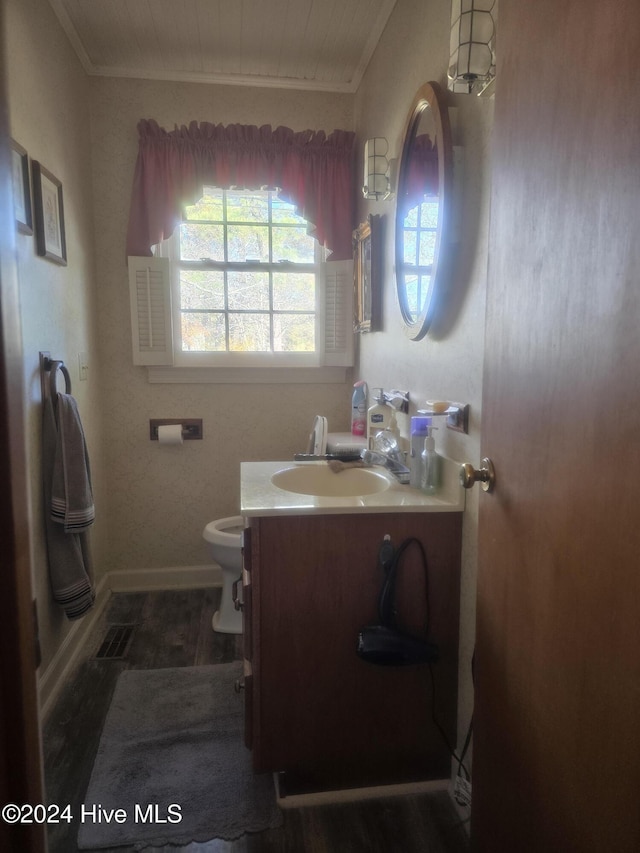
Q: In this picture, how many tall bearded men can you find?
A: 0